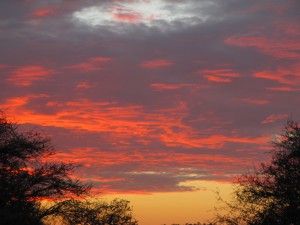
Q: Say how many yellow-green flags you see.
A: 0